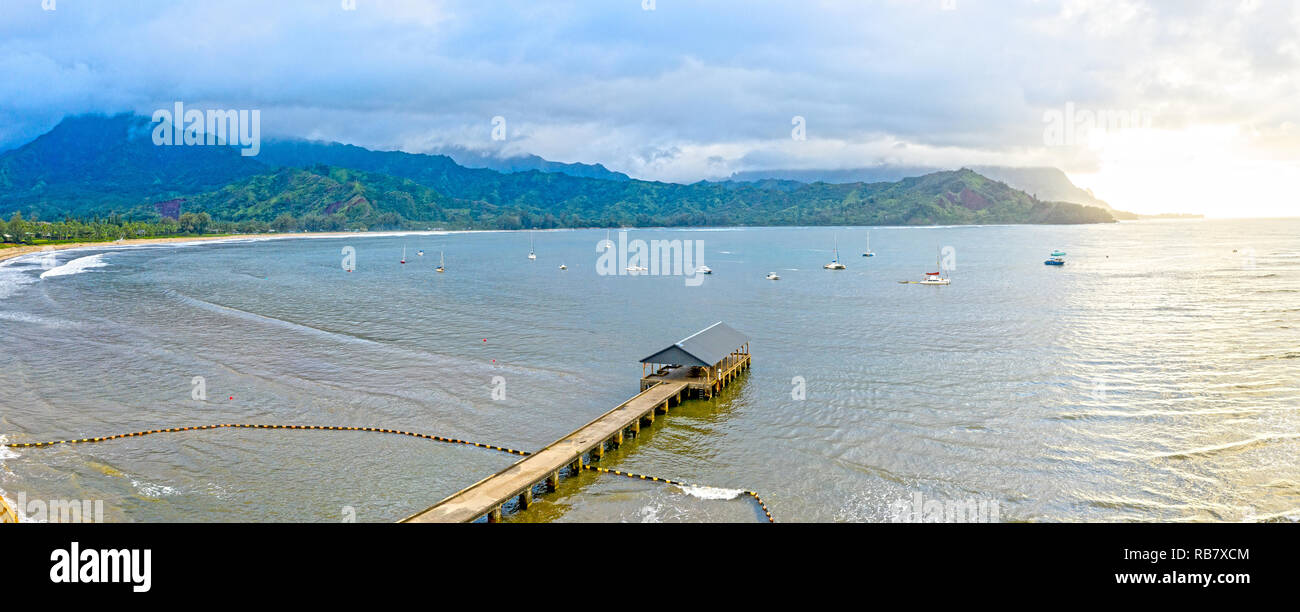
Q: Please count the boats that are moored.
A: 15